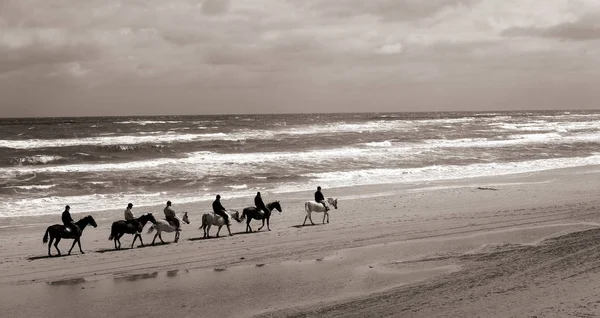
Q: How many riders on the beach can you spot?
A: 6